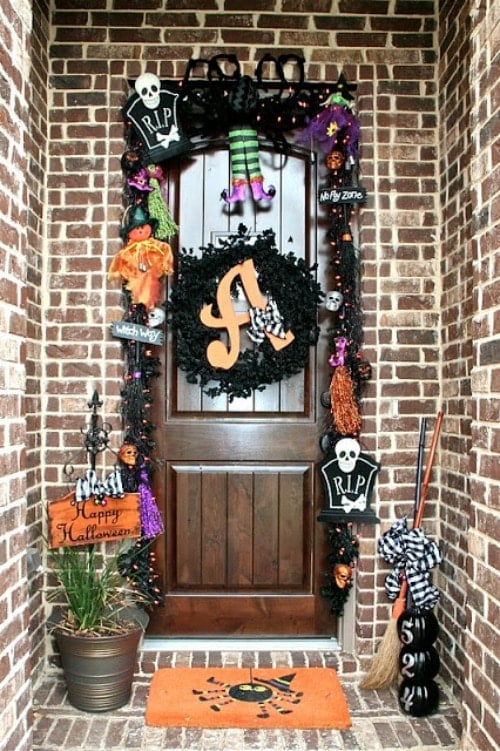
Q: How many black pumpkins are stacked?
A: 3